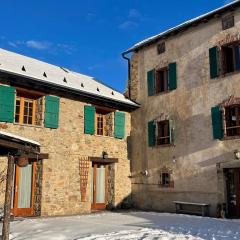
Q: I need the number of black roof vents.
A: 6